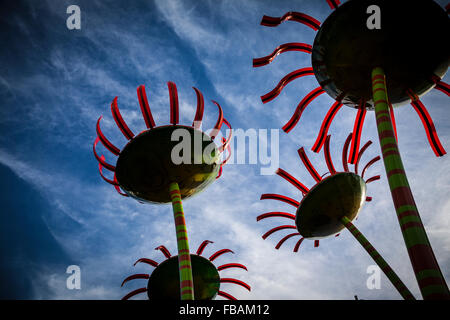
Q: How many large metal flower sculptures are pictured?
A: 4